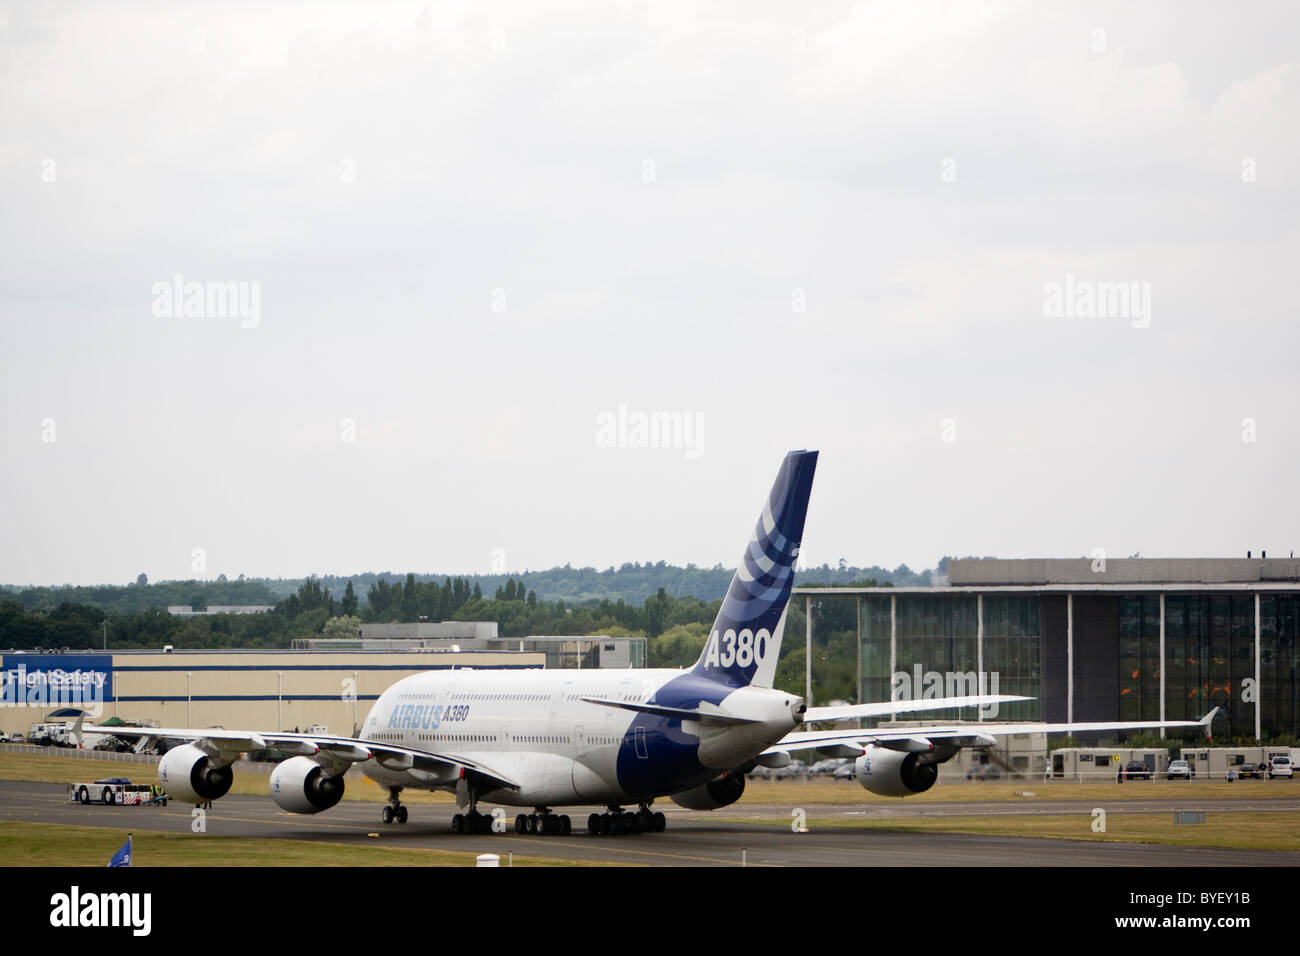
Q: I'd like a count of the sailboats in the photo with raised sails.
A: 0